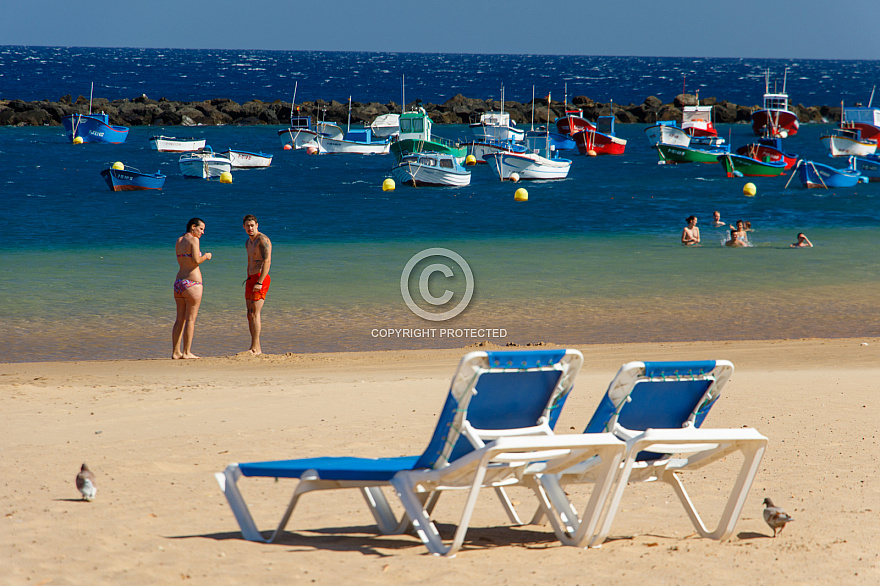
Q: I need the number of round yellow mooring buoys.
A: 7